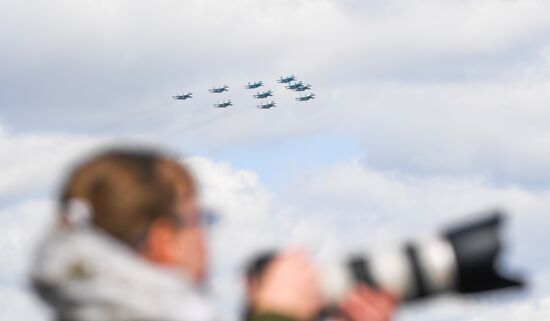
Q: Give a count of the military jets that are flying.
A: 10